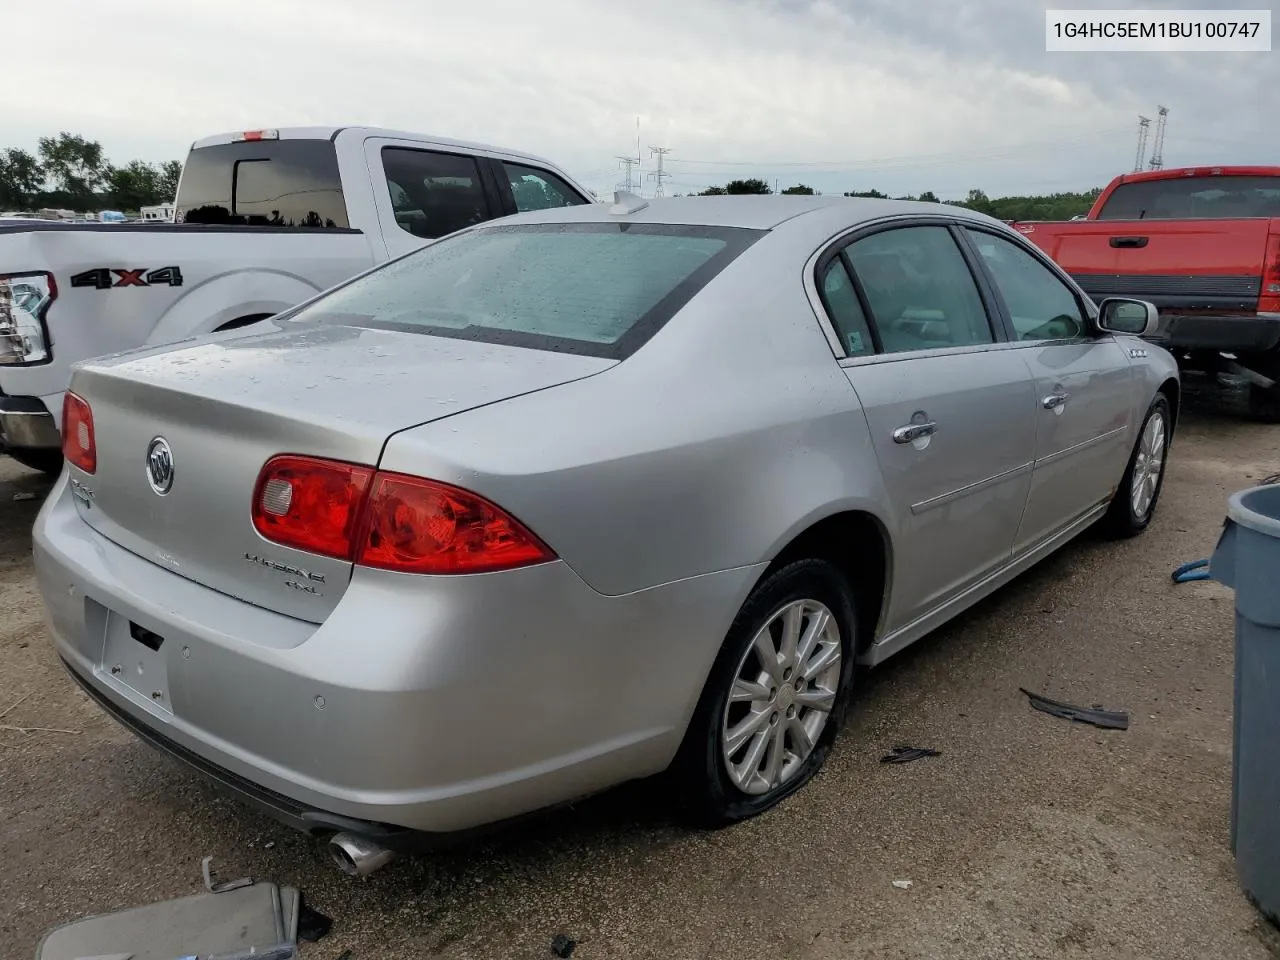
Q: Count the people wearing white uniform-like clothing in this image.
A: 0